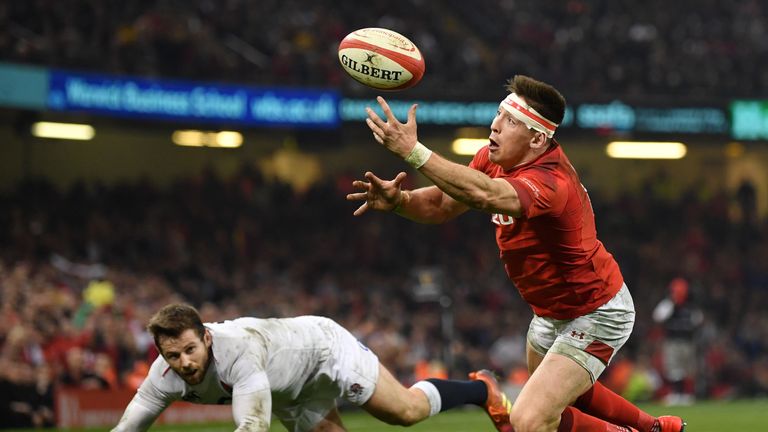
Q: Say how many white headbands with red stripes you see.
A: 1